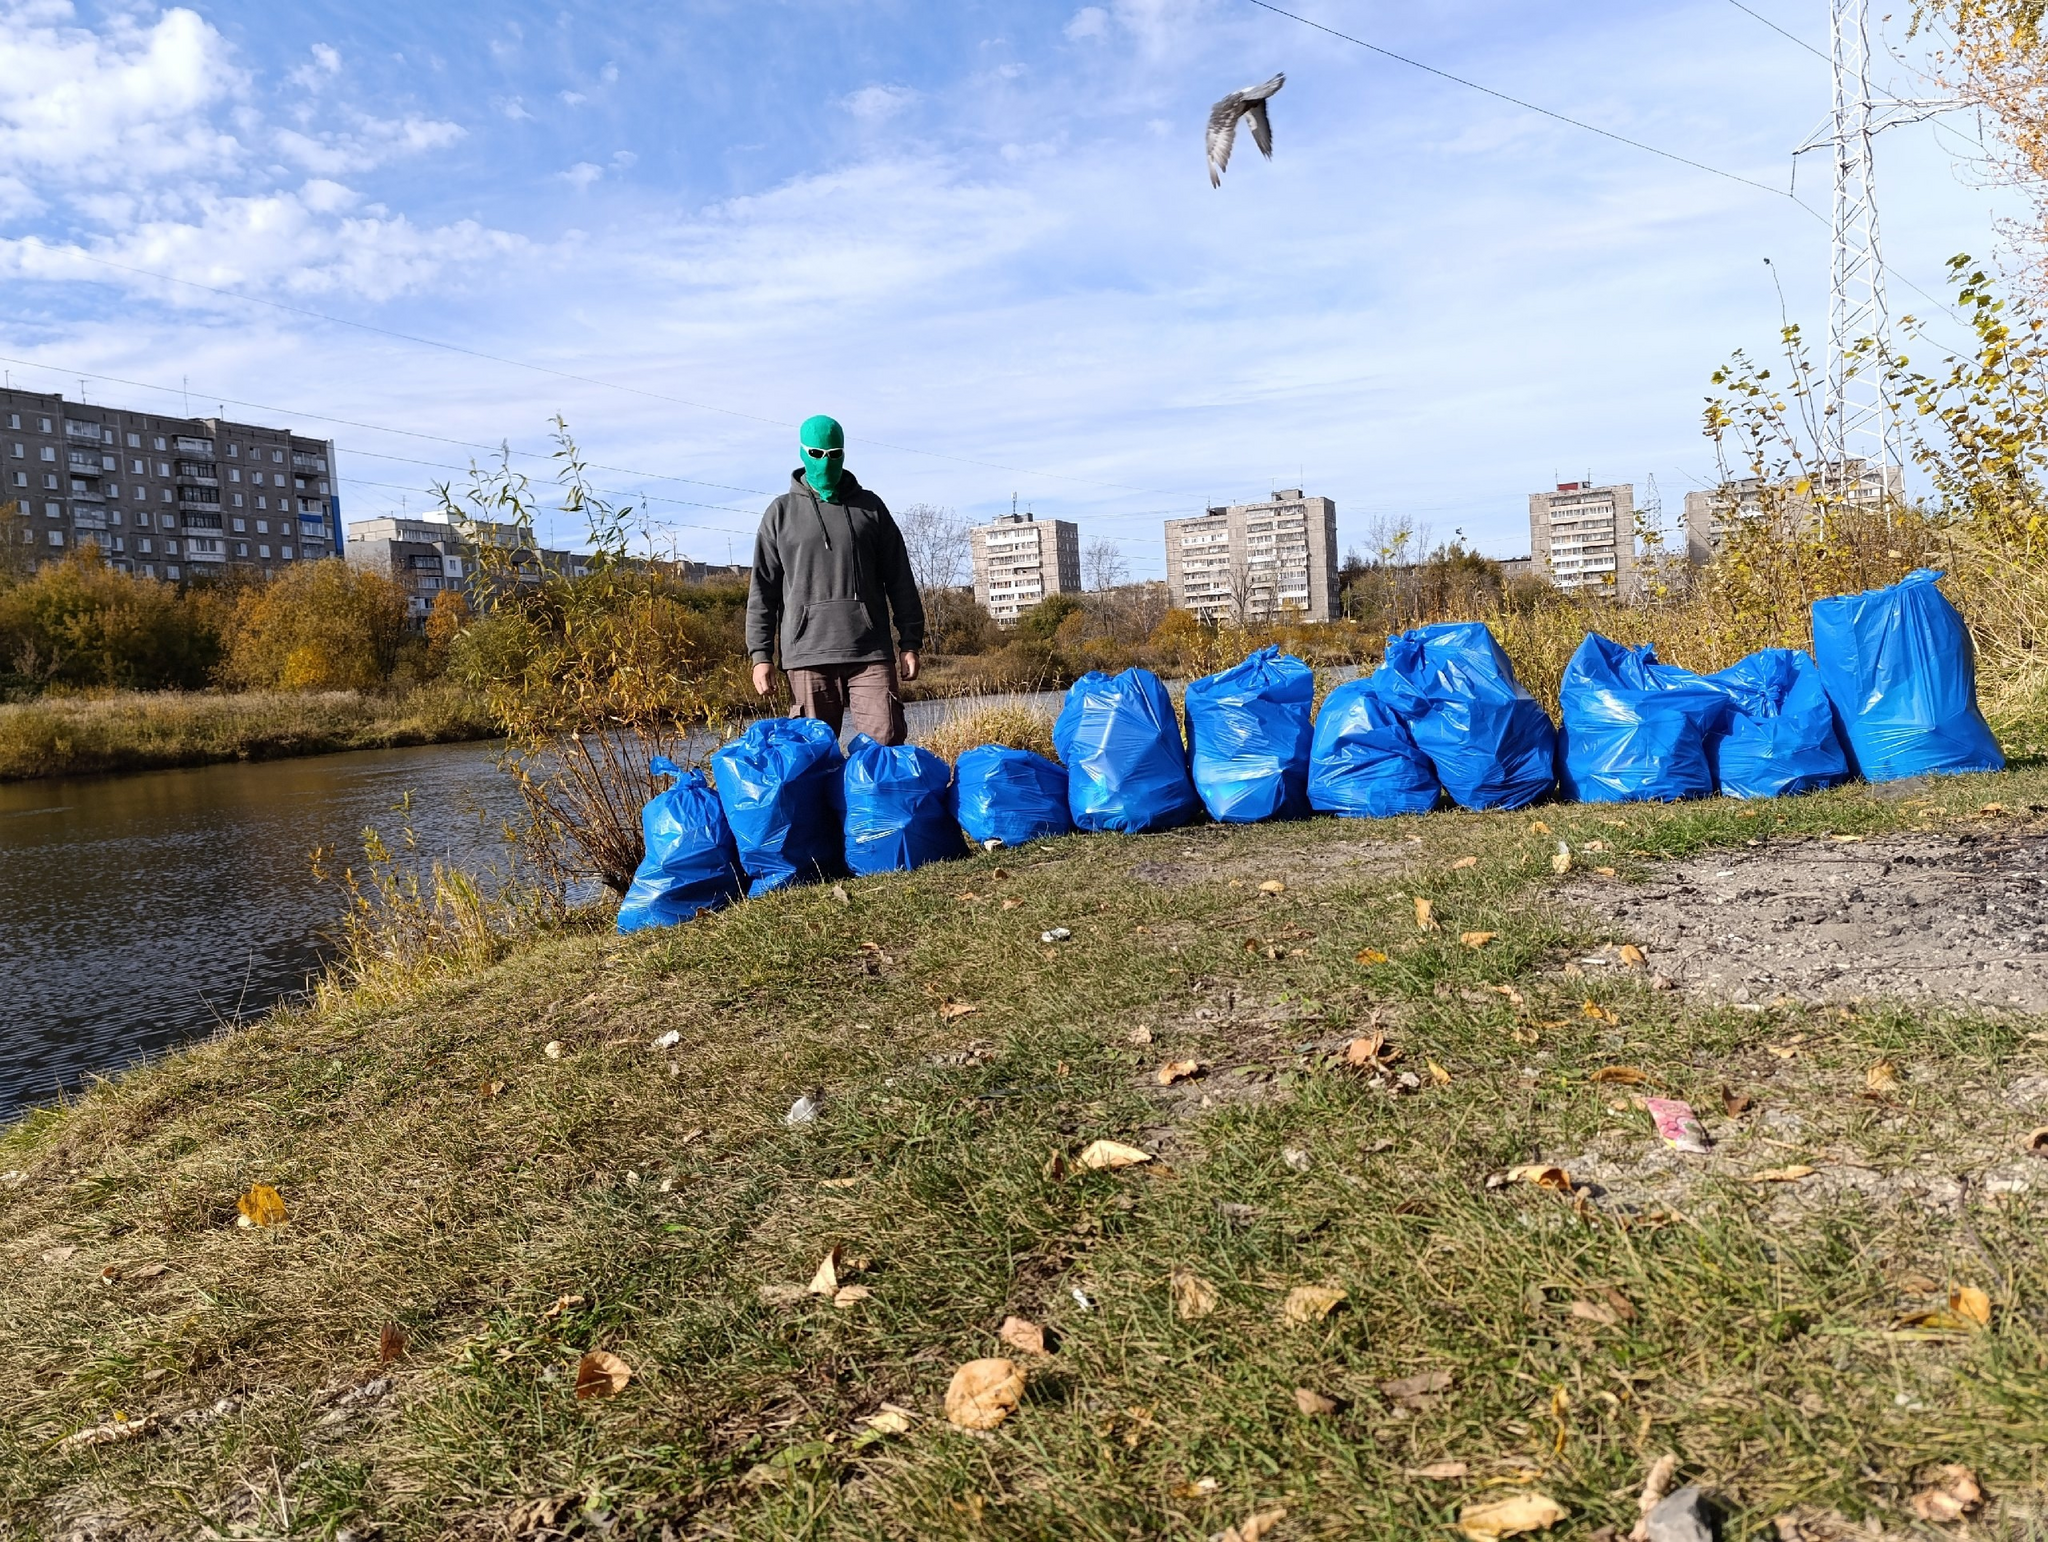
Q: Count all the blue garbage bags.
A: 11